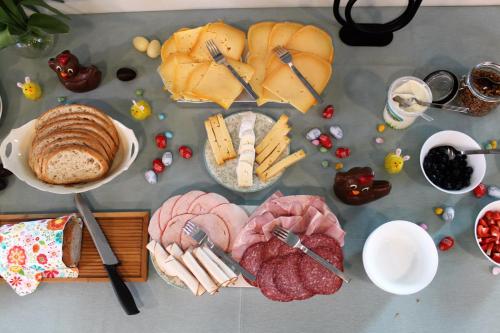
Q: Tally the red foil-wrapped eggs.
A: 8